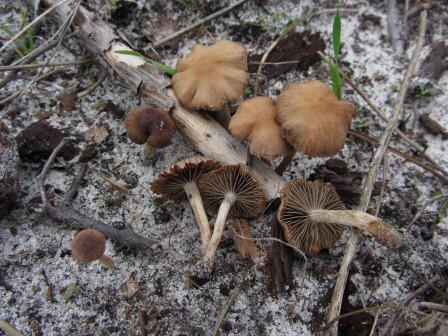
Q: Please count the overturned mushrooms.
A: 3